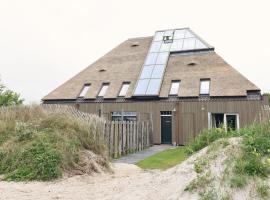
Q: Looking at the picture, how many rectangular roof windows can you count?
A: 5